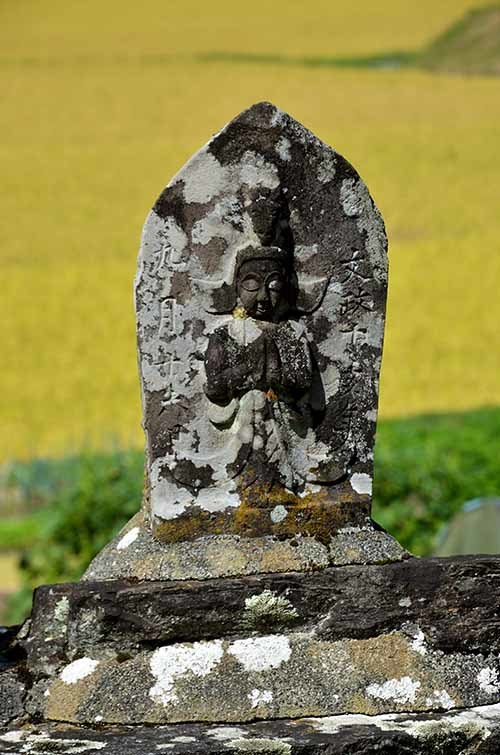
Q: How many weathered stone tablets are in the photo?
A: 1